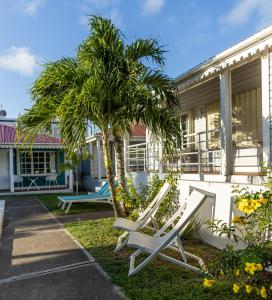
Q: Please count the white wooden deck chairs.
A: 2